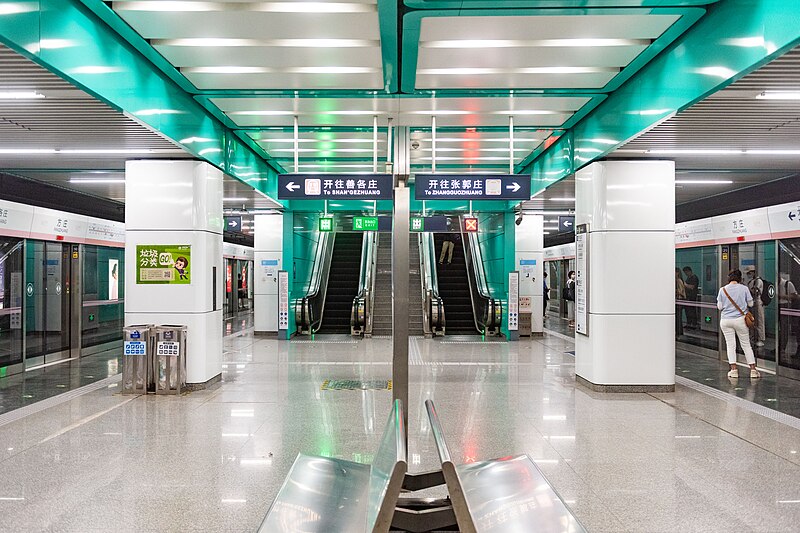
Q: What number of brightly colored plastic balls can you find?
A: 0